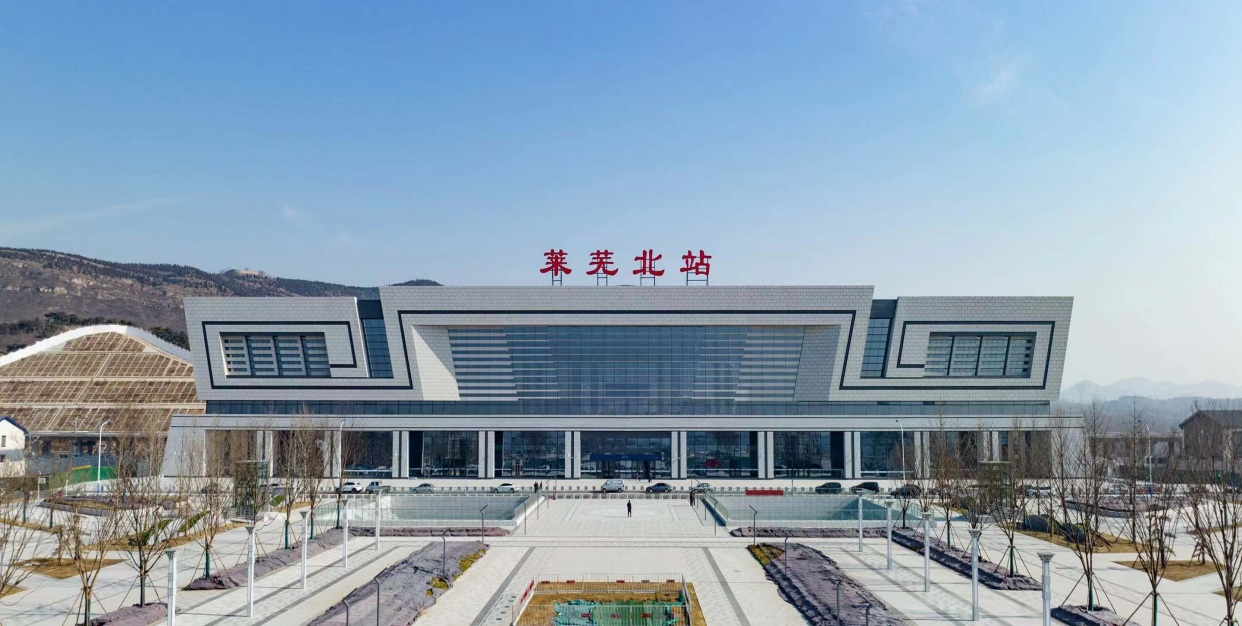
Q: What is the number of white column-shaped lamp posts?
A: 10